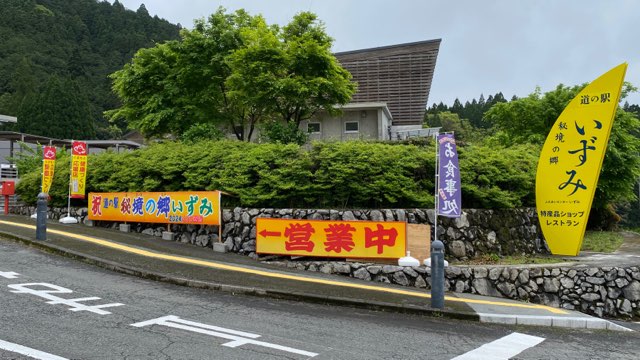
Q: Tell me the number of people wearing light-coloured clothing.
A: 0